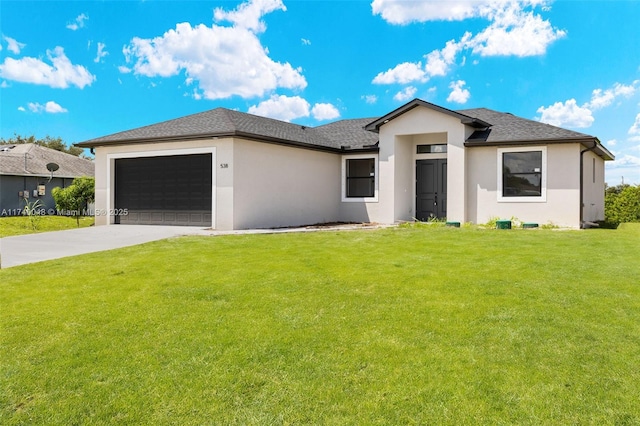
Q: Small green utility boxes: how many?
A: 3